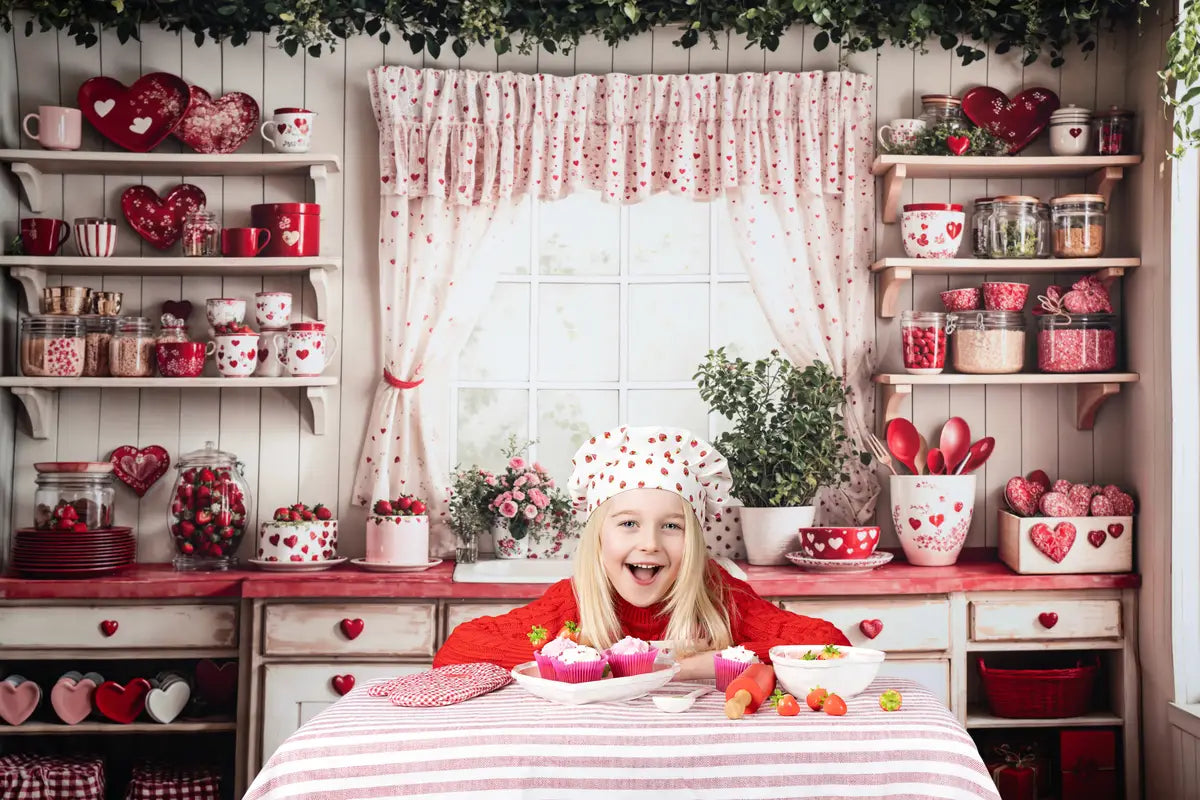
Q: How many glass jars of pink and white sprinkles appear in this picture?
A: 1